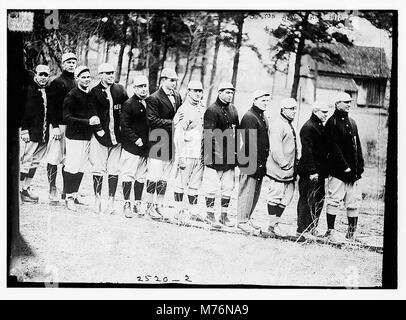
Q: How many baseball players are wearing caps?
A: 12